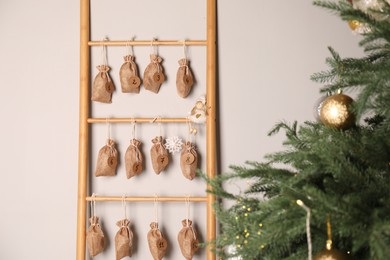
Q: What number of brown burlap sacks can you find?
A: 12